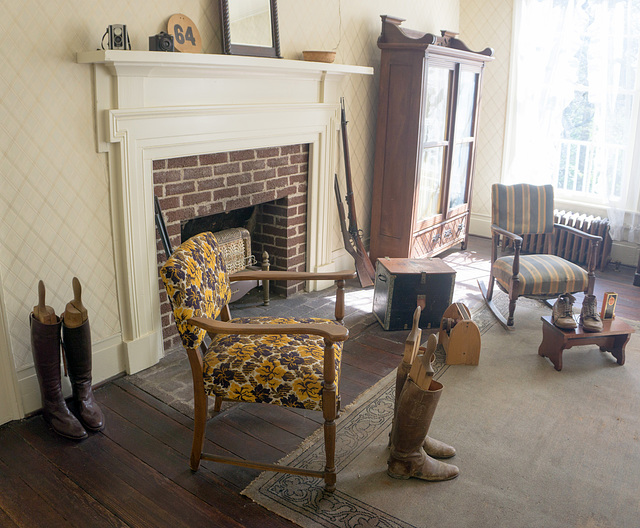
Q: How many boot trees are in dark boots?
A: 2